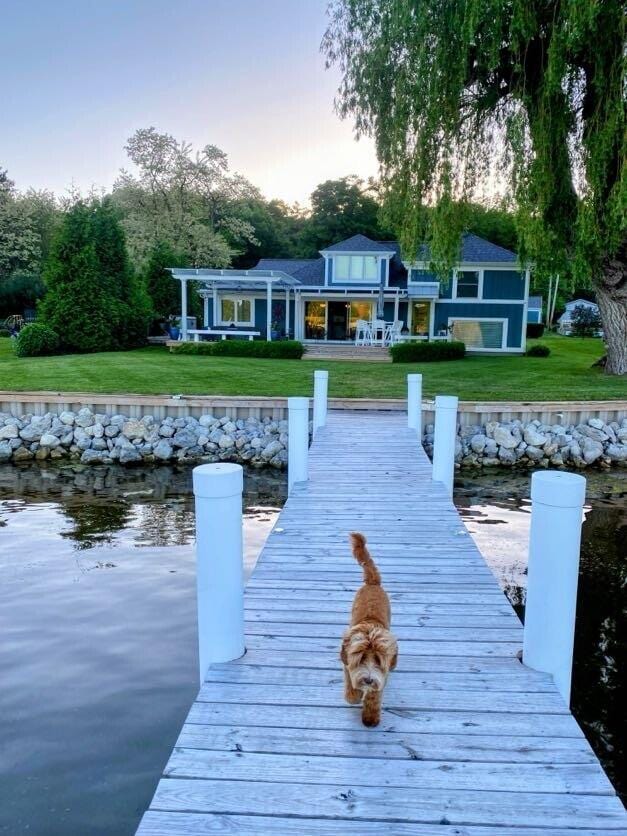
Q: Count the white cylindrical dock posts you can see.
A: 6